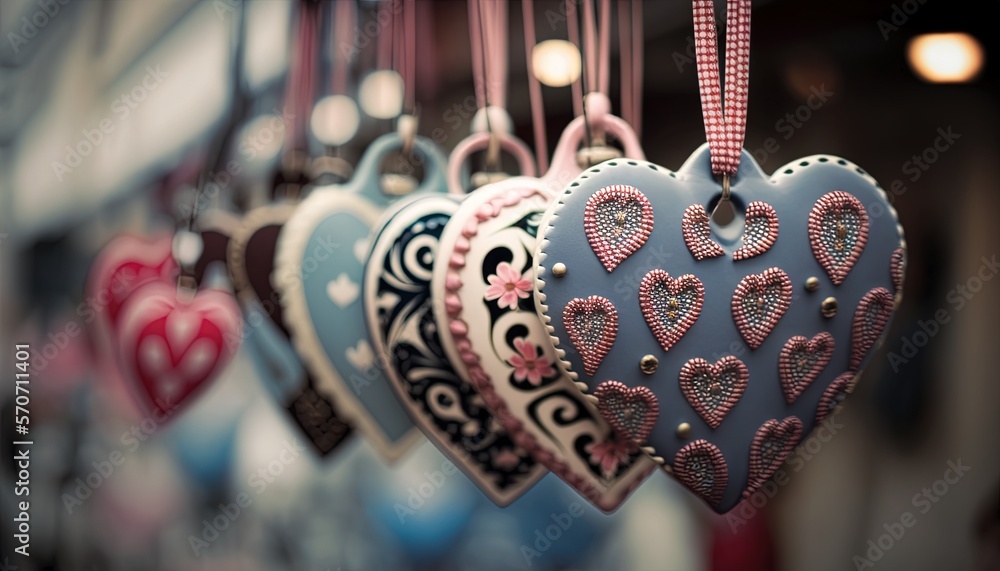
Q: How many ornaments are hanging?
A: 8